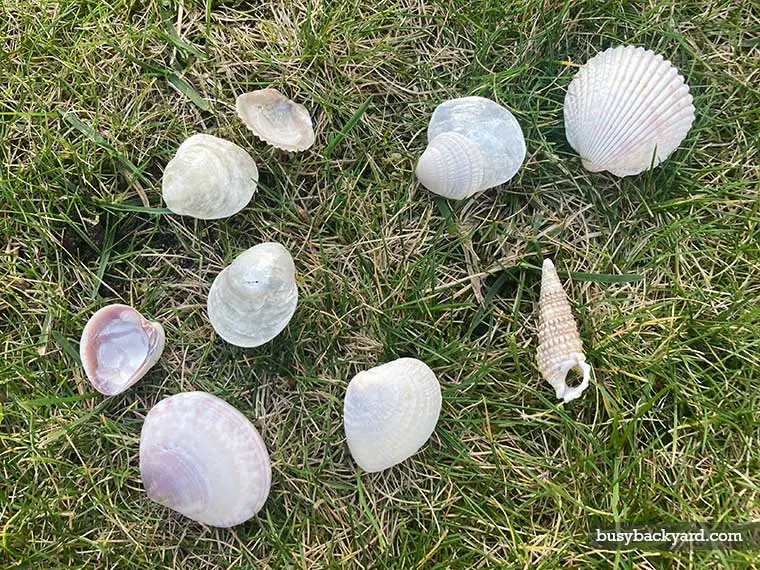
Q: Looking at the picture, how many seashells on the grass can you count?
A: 10